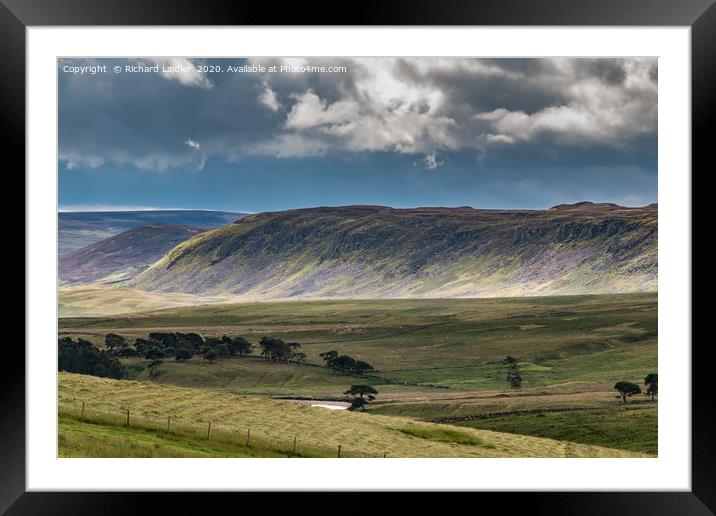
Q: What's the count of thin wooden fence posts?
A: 8